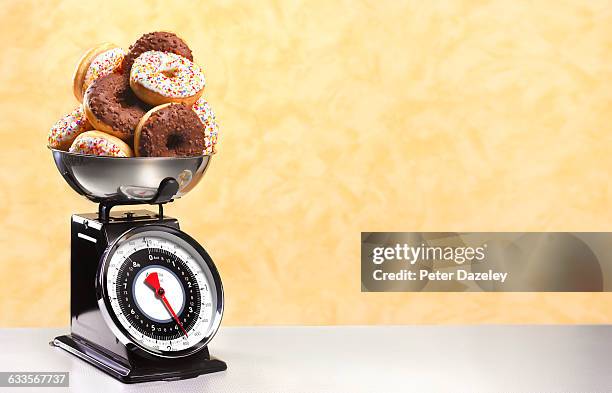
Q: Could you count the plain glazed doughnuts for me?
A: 0